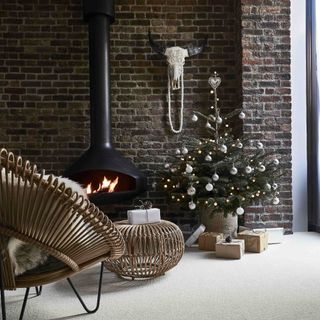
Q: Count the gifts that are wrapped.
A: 6